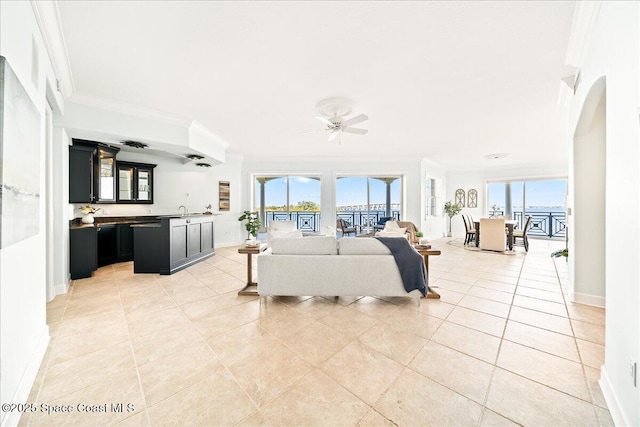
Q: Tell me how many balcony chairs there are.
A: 2